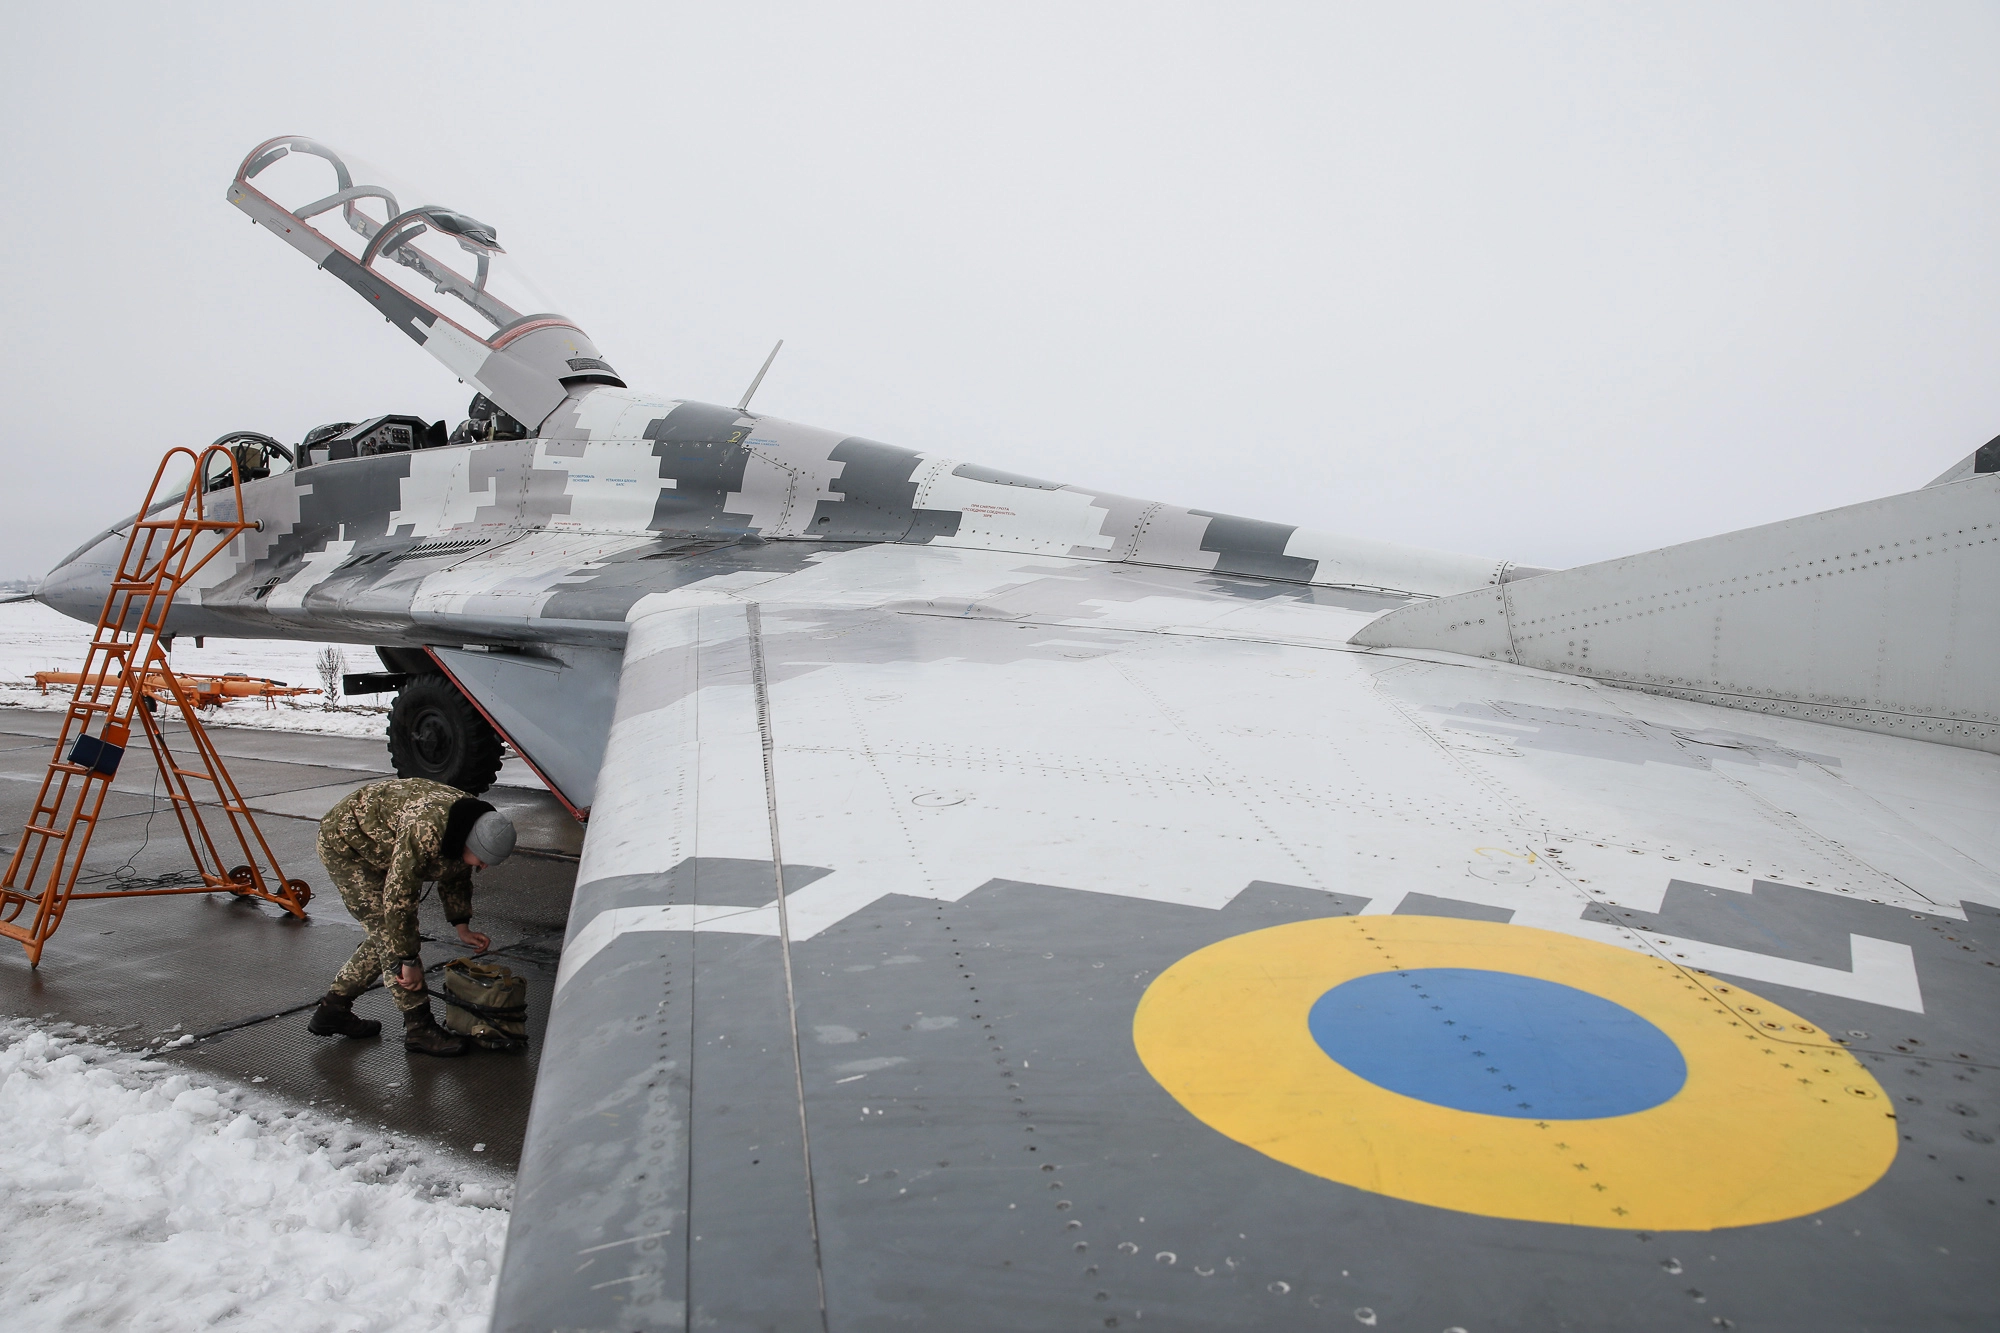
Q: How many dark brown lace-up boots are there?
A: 2